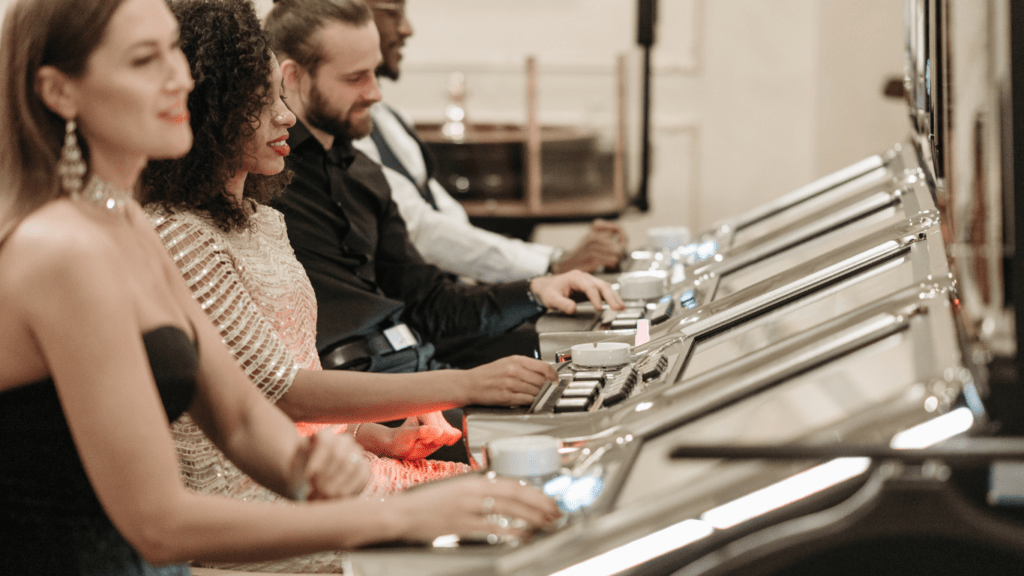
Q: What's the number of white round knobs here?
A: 4